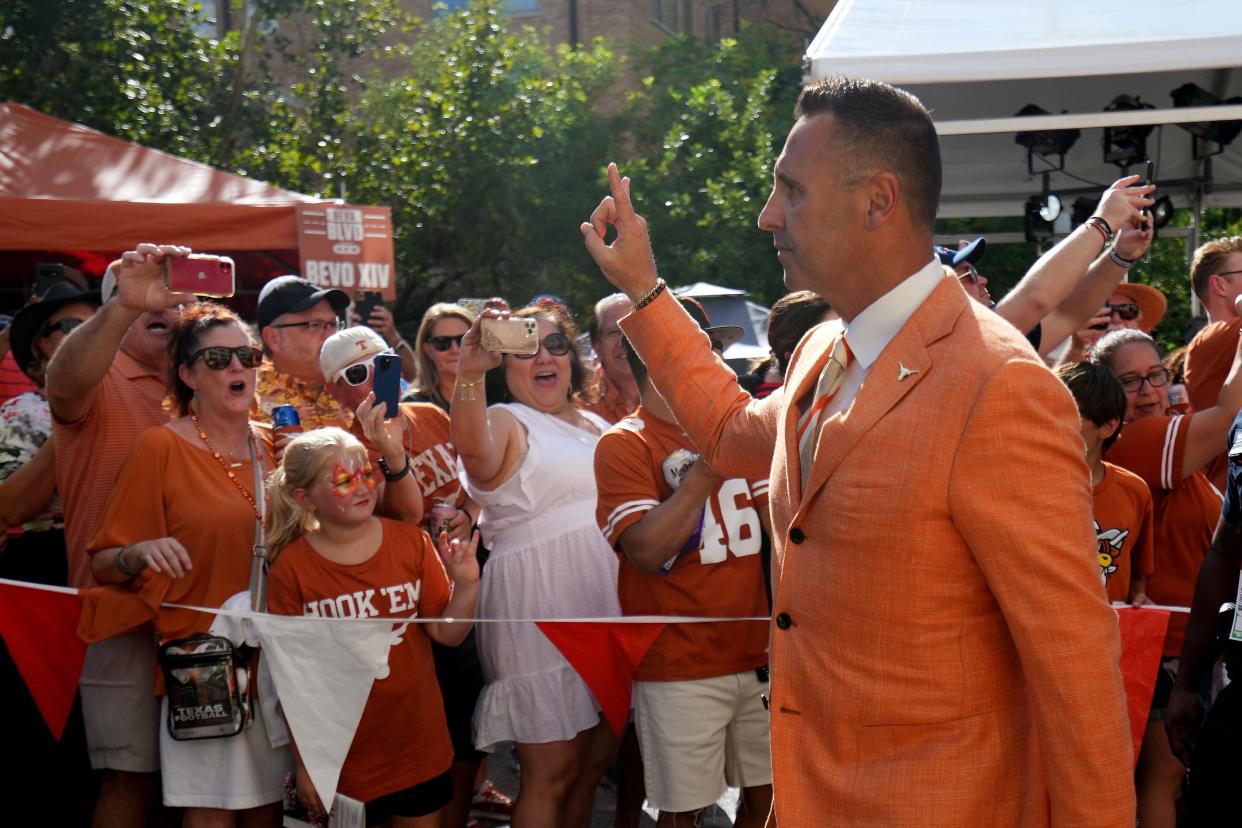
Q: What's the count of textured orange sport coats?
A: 1